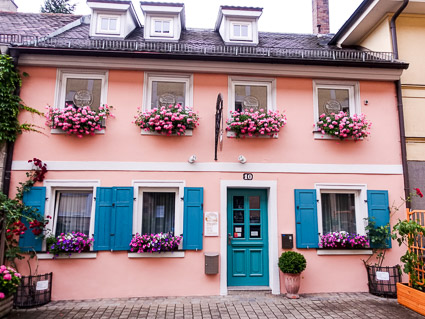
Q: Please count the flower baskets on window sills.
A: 7